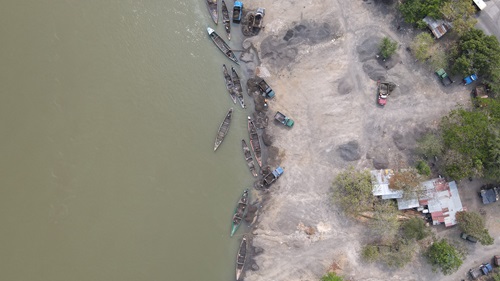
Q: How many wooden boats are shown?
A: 10